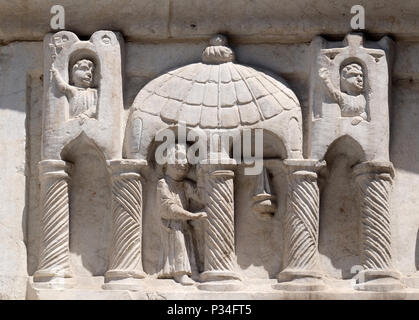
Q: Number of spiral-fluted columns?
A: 5